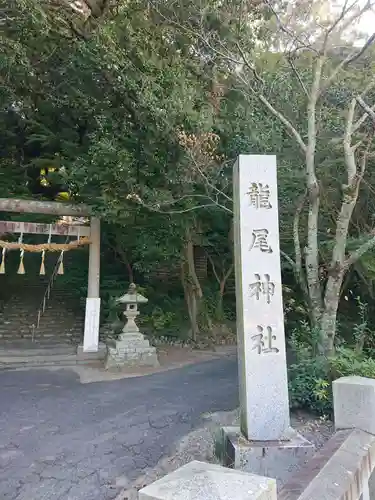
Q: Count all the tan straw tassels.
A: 4